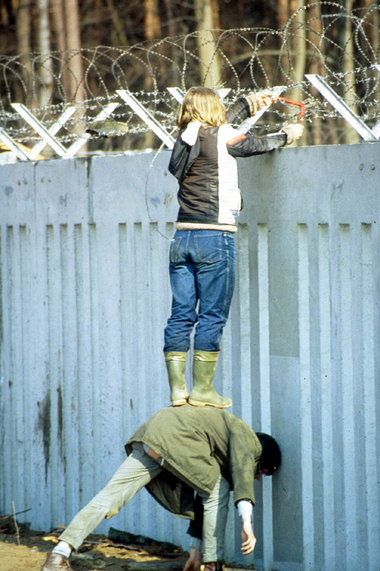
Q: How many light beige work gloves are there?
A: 2